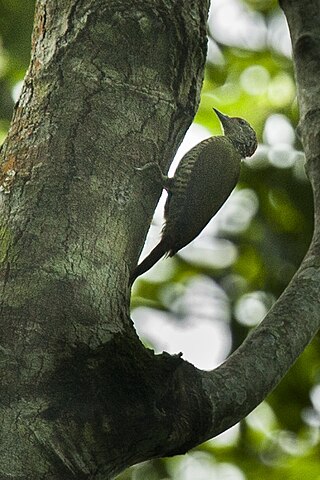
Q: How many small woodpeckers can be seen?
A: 1